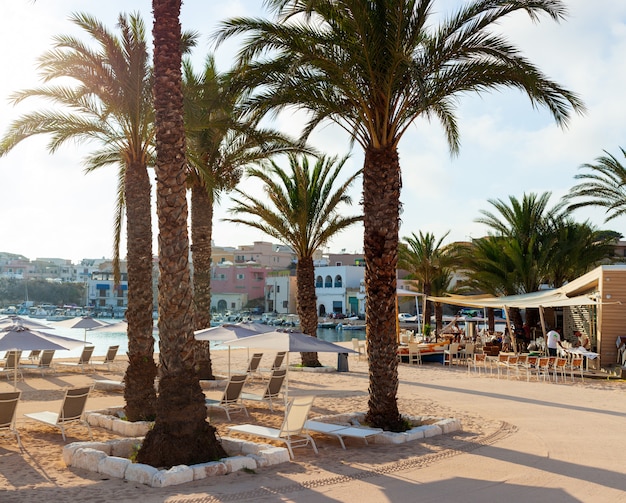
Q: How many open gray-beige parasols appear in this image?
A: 7